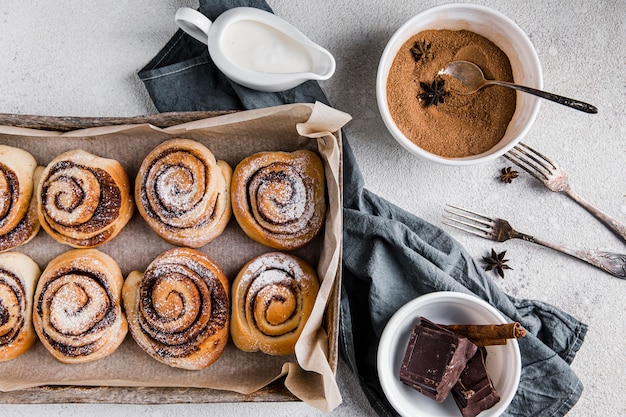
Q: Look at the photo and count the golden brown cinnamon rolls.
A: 8